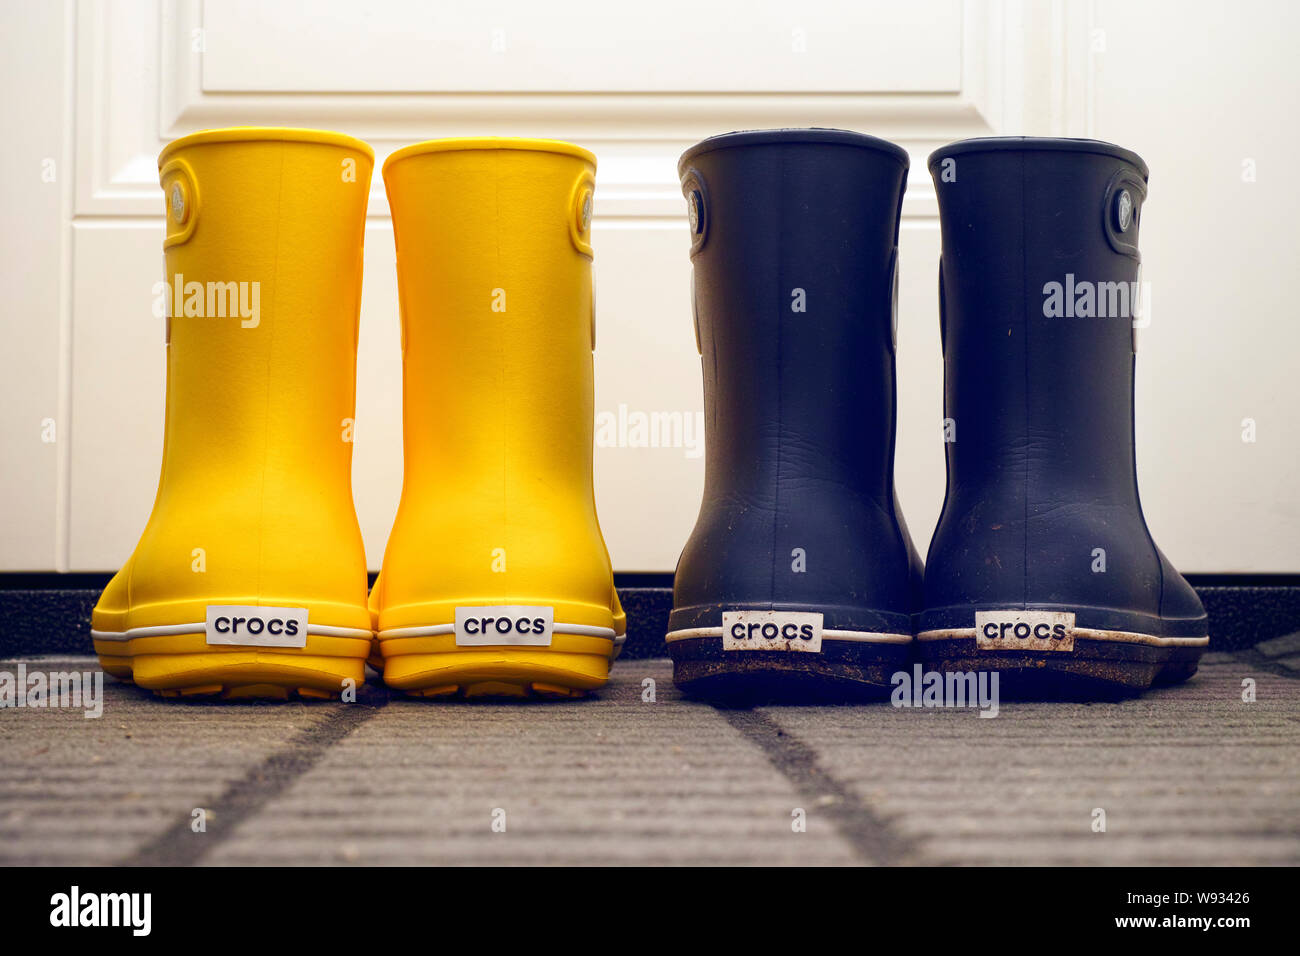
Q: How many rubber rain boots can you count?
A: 4